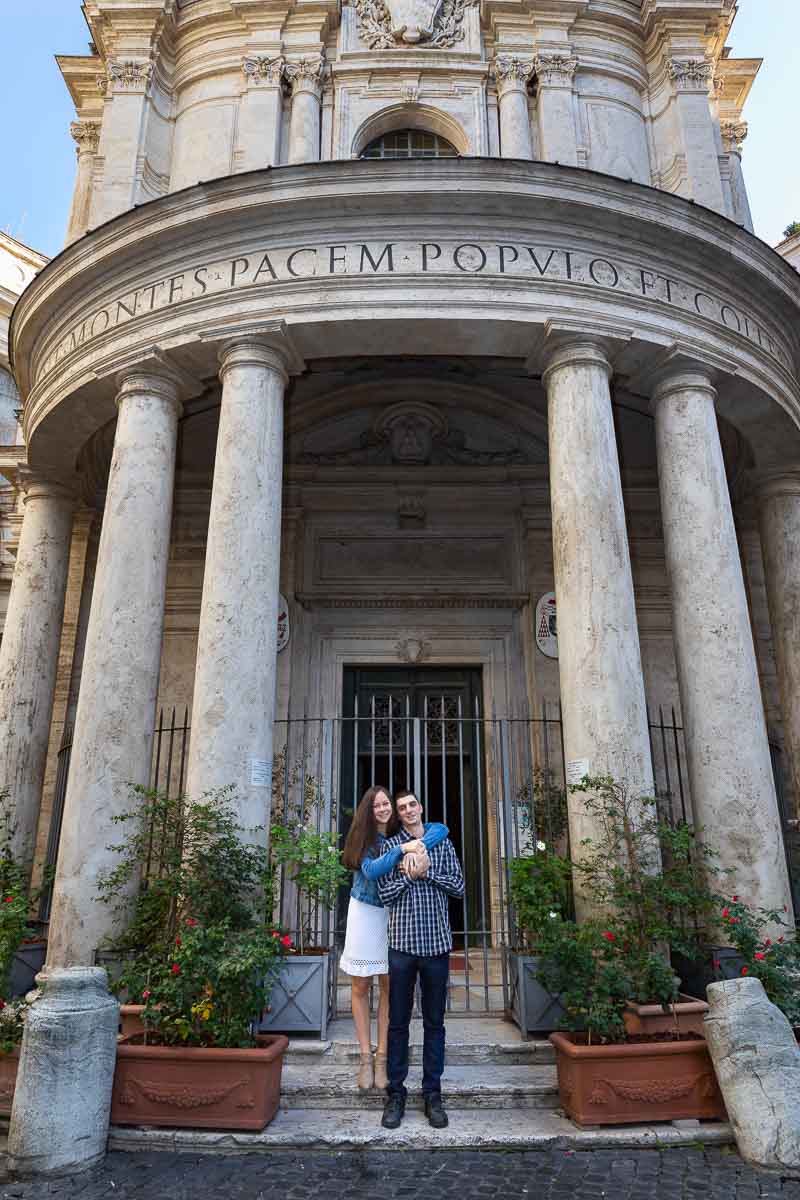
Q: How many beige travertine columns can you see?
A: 6